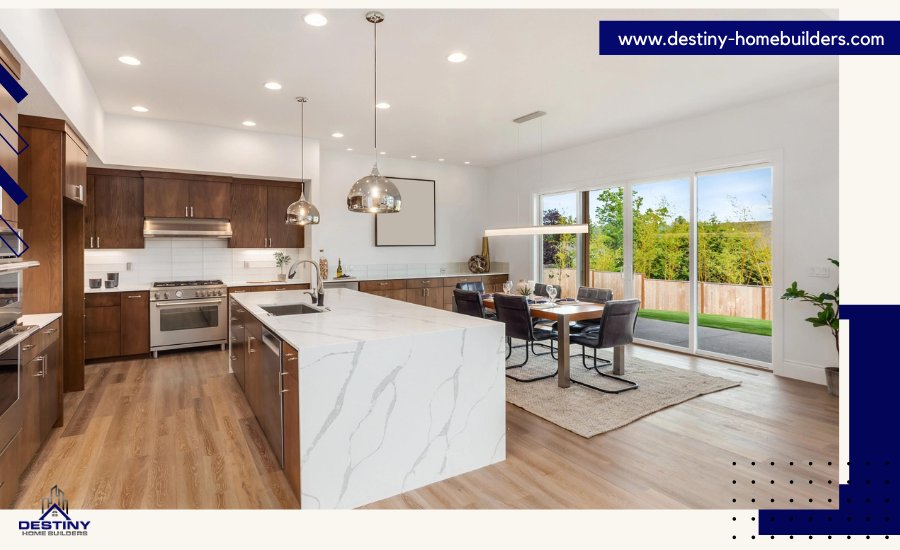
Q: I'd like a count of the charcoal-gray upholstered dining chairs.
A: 6